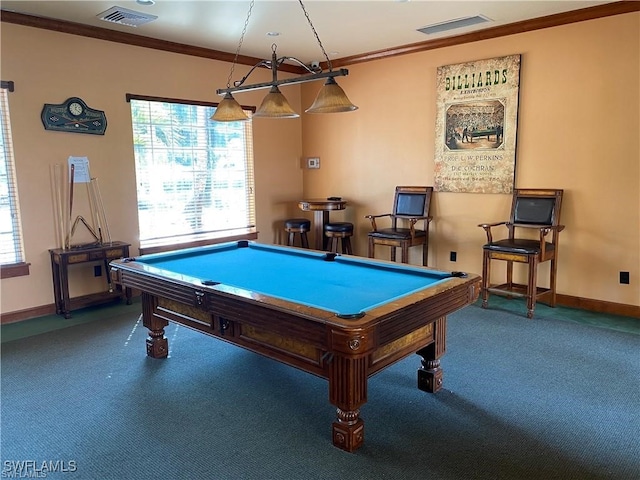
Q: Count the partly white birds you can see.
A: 0